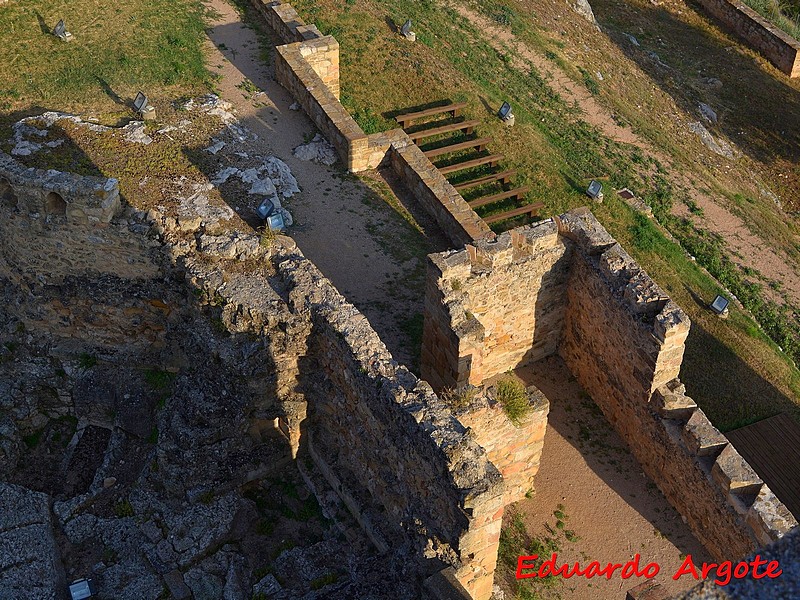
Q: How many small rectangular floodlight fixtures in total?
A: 9